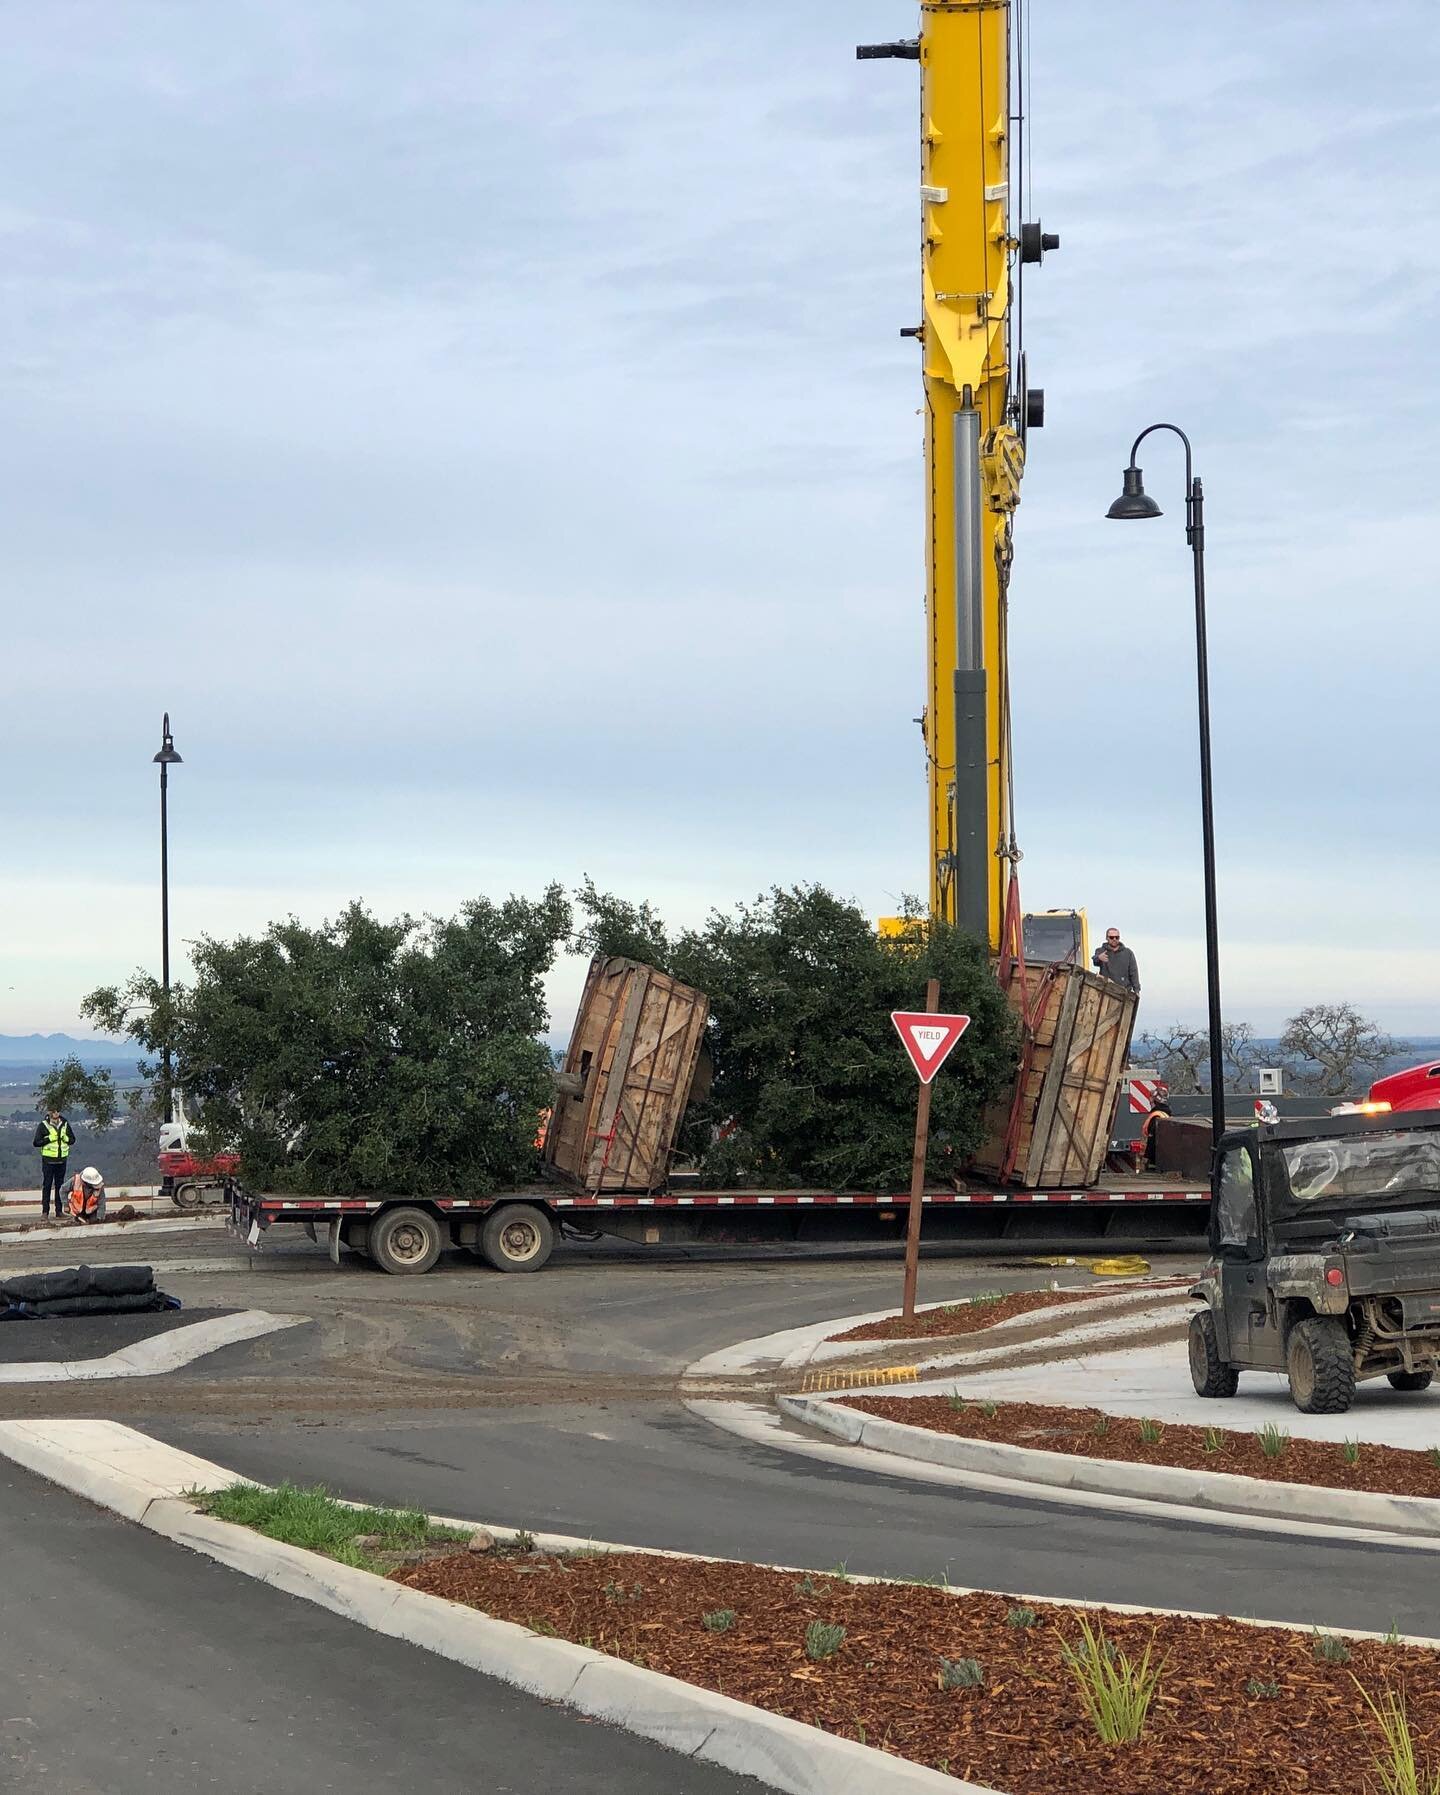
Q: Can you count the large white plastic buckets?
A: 0